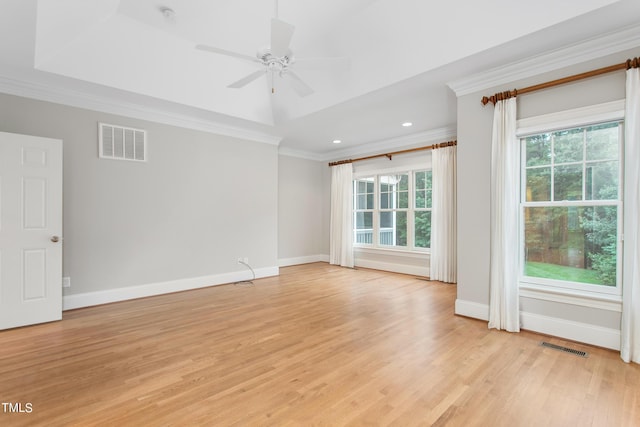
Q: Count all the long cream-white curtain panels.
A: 4